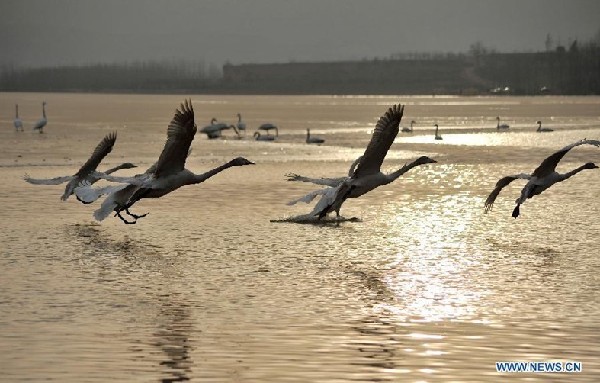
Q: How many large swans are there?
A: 4